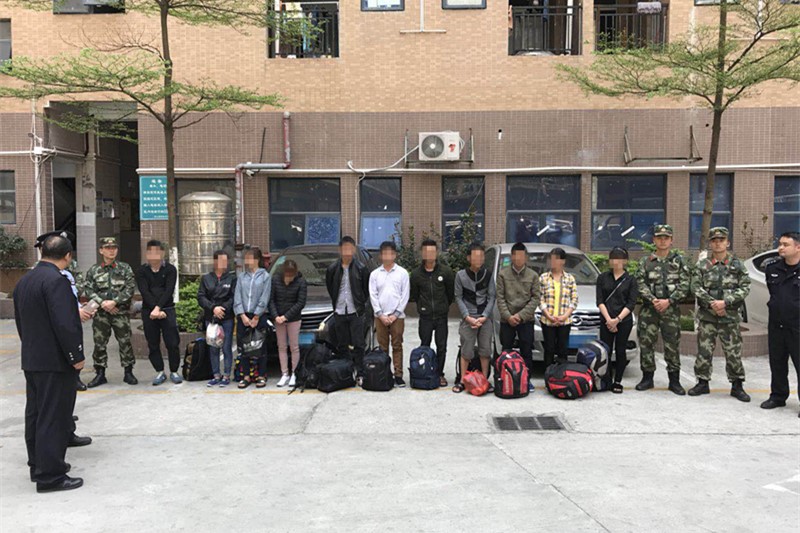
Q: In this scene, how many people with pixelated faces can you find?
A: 11